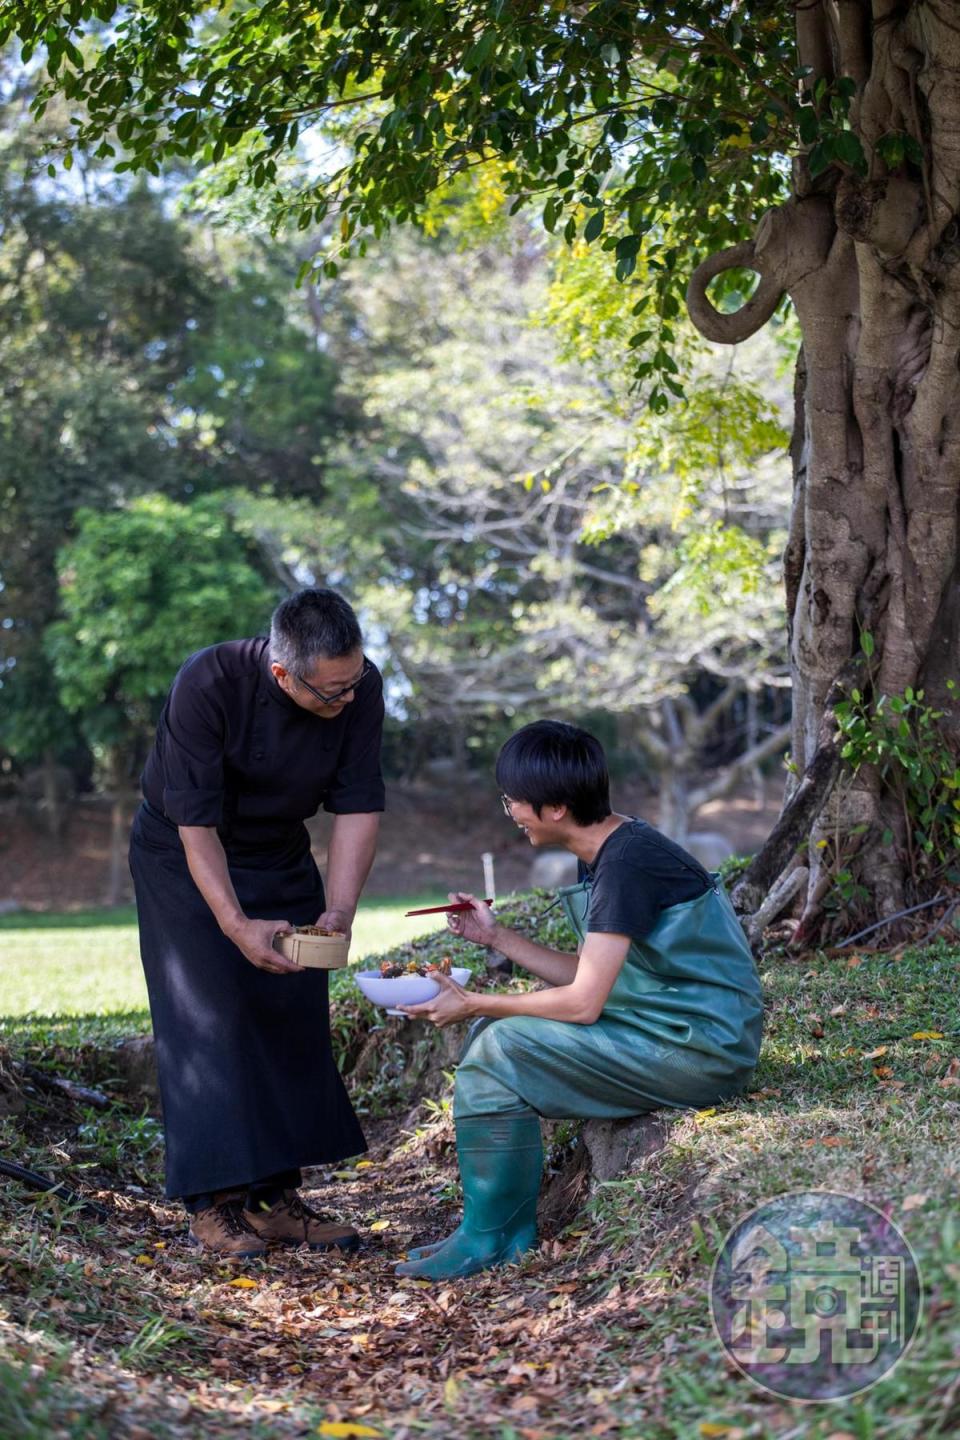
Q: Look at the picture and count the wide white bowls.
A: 1